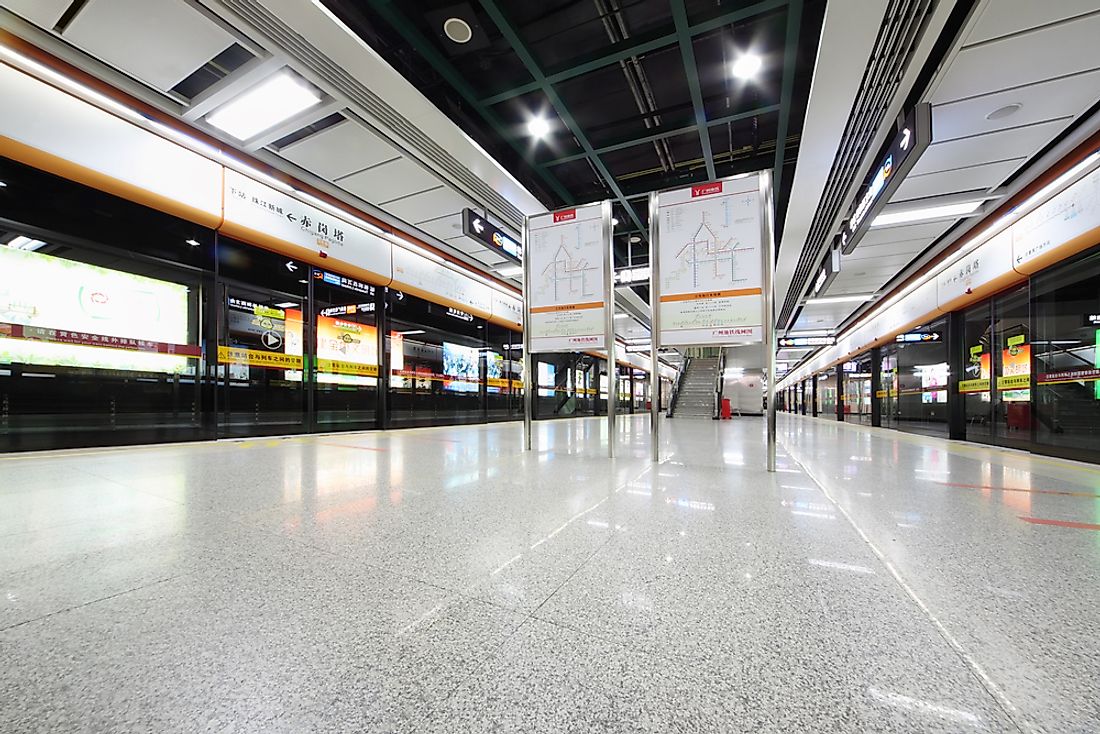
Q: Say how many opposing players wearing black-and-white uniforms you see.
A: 0